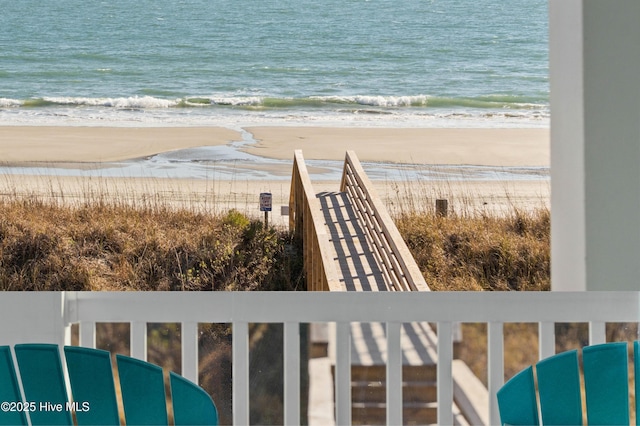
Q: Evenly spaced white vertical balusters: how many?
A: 11